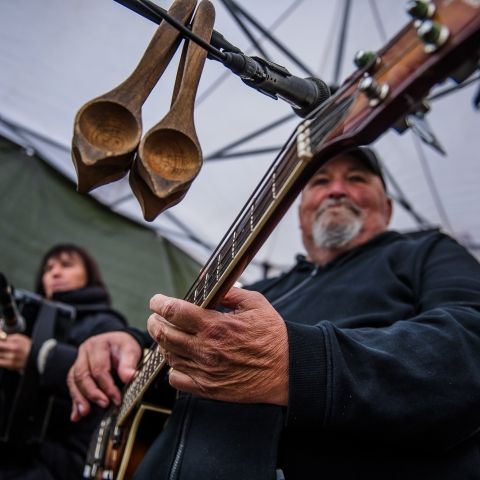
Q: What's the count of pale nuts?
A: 1